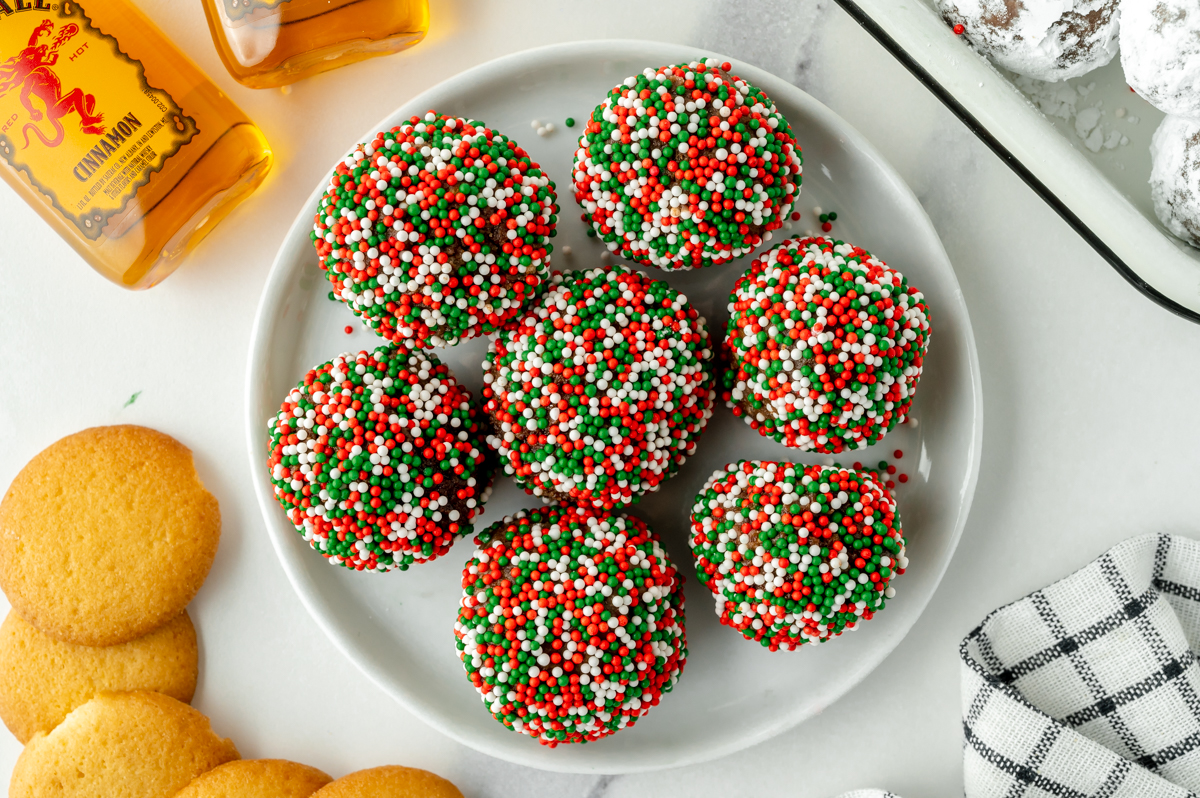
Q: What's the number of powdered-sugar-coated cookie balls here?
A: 3